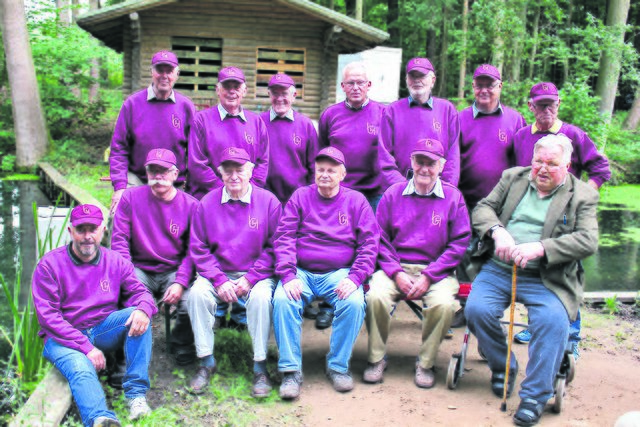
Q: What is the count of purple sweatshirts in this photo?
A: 12